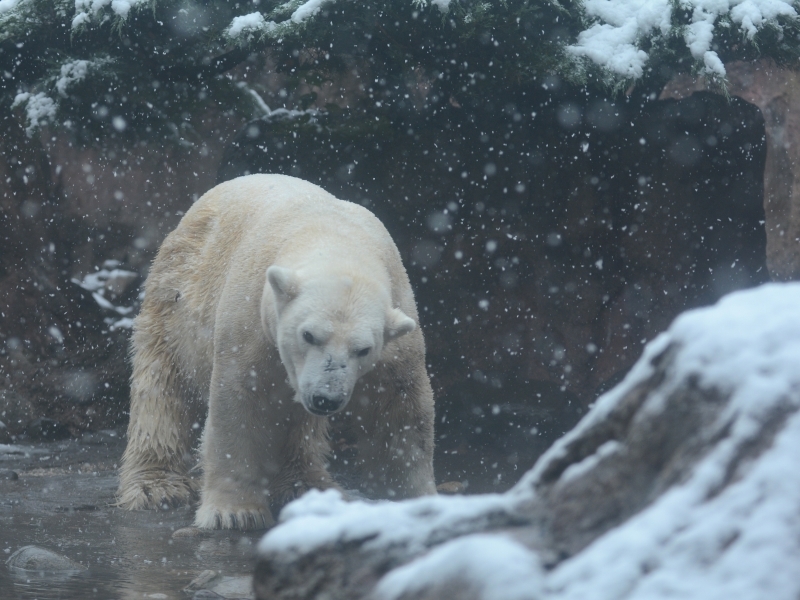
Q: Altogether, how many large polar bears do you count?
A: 1